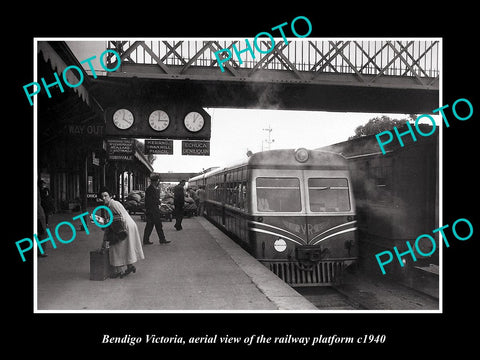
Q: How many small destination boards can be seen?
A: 3